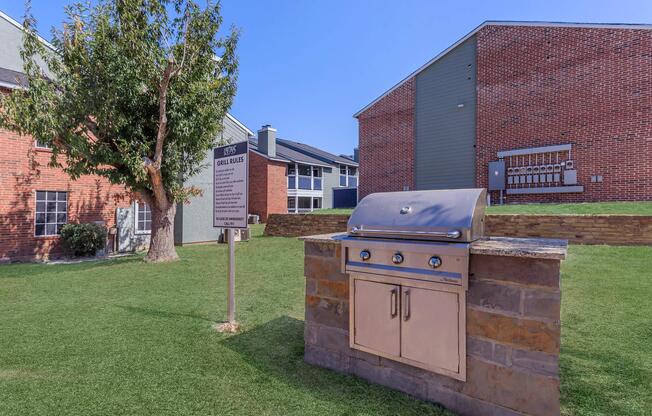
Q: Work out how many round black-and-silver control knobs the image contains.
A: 3